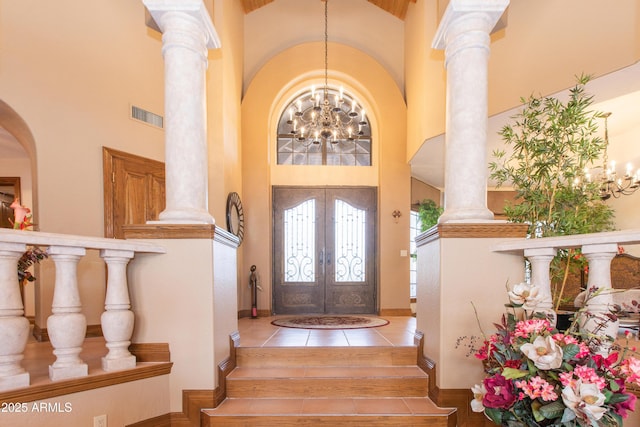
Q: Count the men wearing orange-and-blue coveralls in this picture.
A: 0